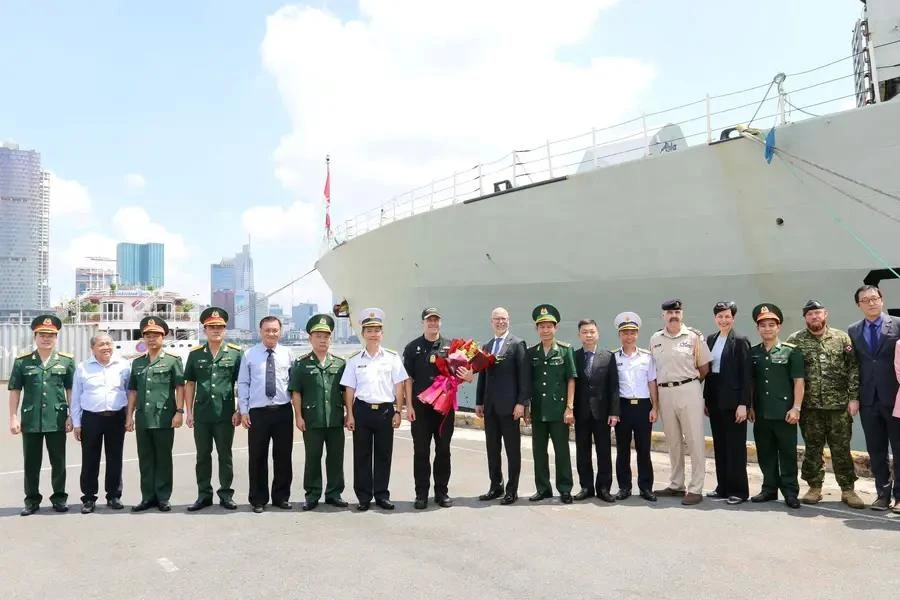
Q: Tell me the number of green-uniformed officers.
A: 6